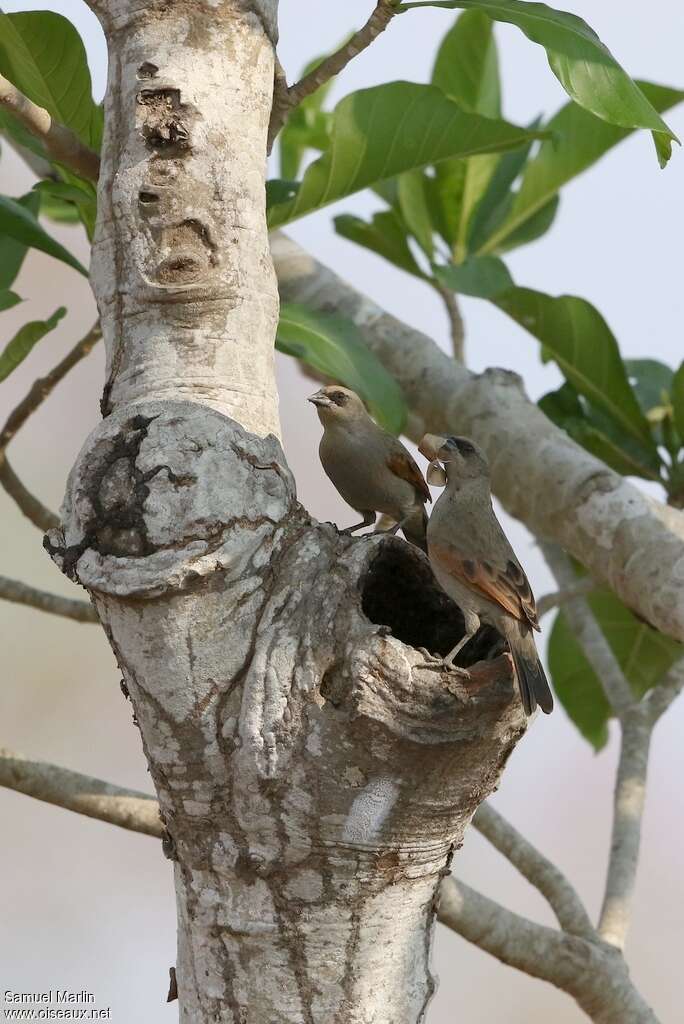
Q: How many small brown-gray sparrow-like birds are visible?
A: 2